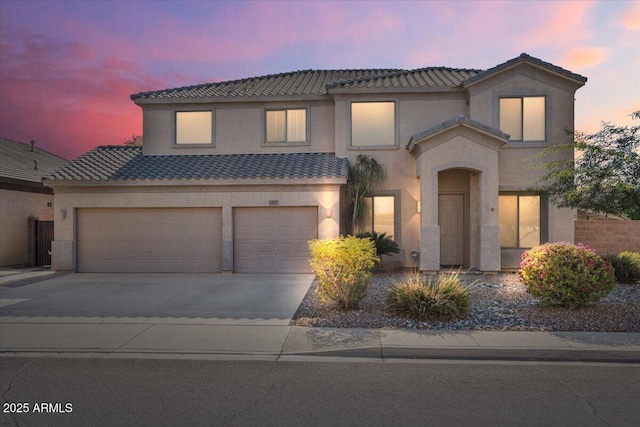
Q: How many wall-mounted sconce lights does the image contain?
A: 3